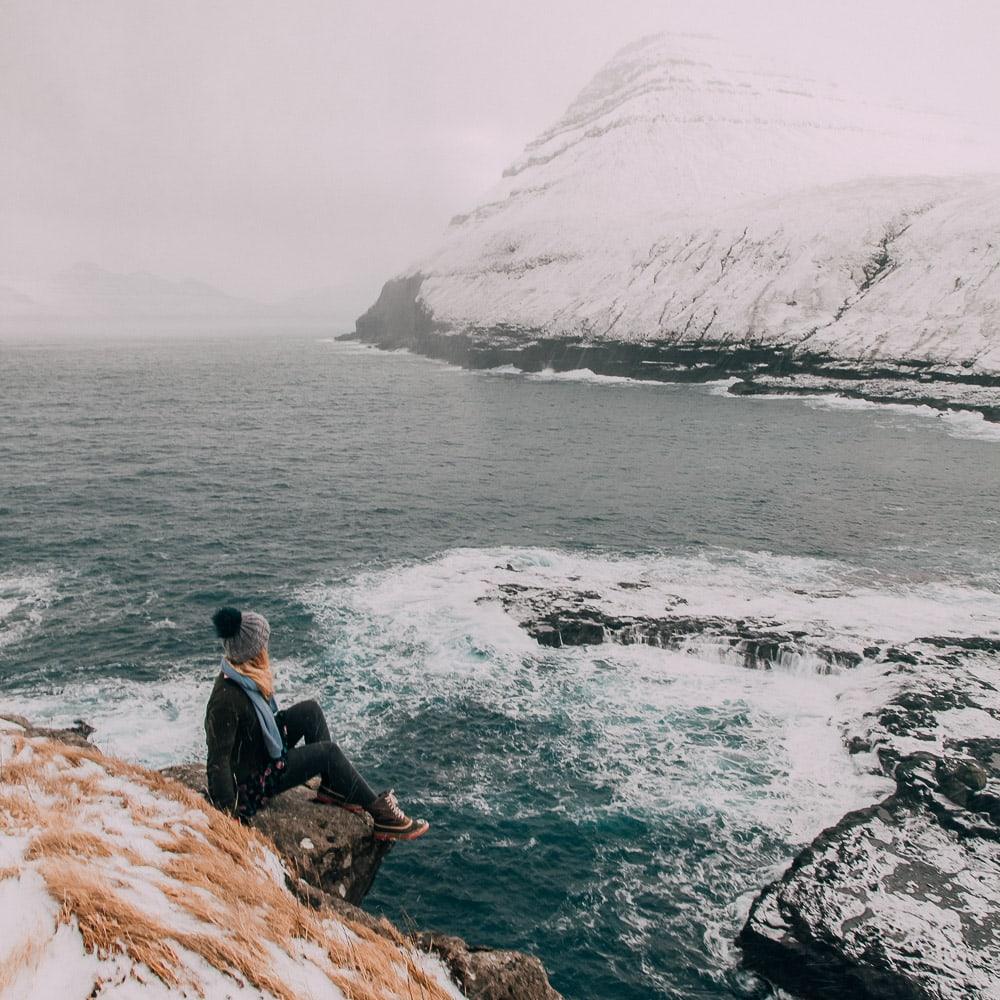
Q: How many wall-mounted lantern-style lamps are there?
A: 0